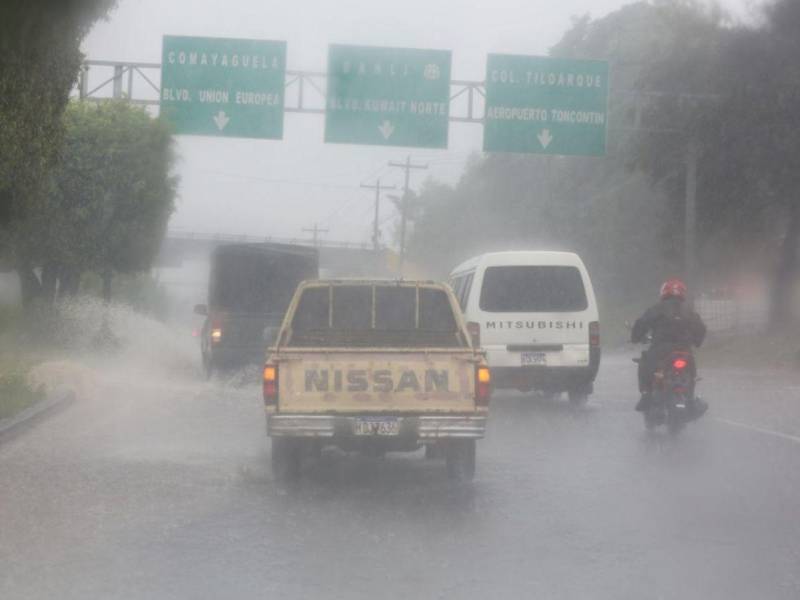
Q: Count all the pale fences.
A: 1